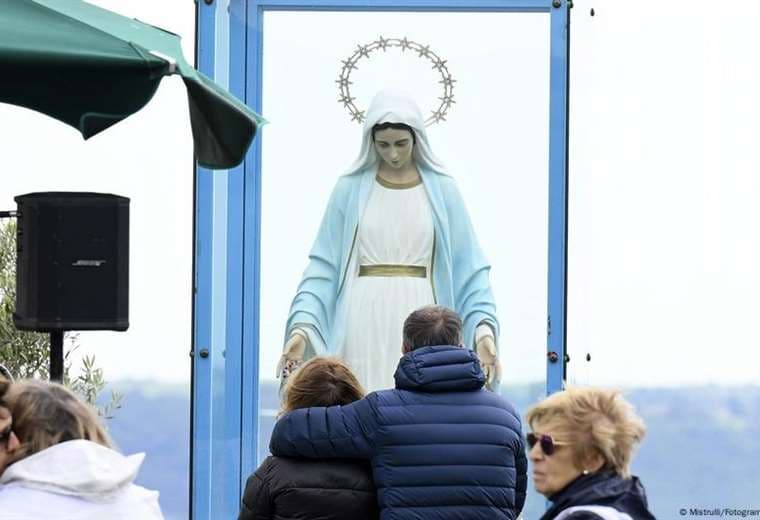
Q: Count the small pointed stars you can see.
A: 12